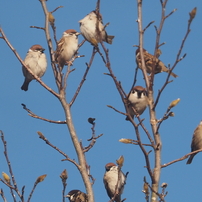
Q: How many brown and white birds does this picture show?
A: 8